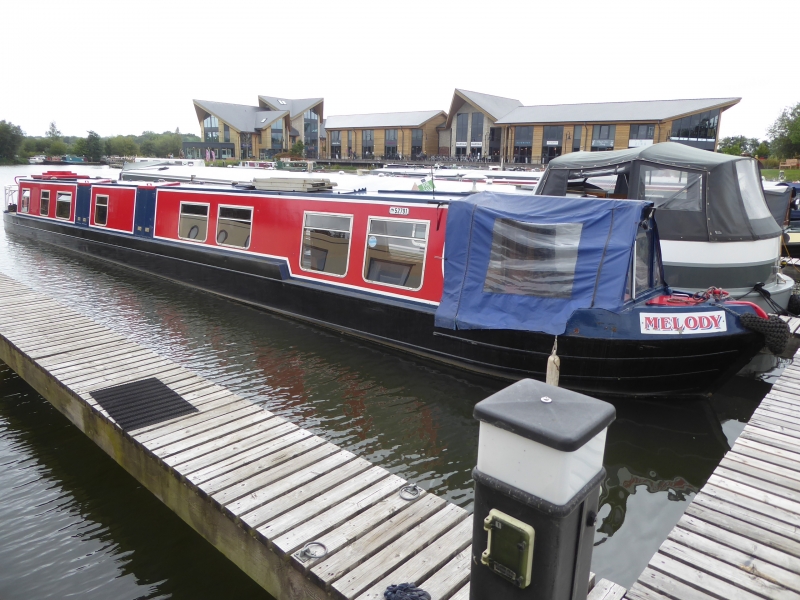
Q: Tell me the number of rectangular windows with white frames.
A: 8